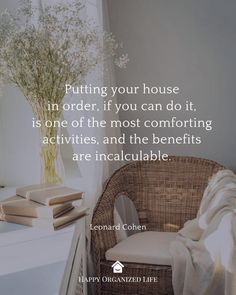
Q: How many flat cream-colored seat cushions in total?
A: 1